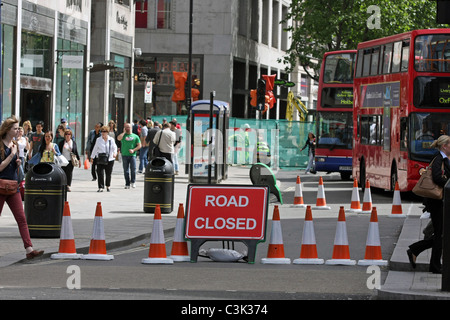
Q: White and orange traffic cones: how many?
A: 13